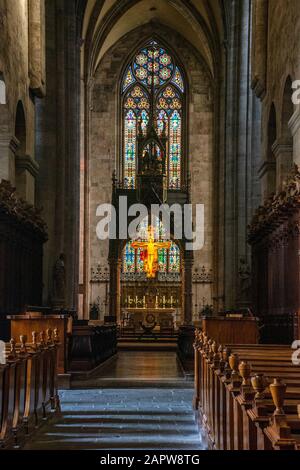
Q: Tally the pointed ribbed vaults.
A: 1